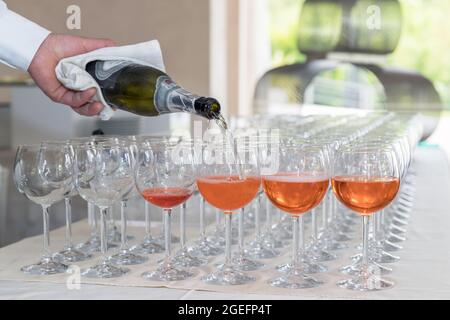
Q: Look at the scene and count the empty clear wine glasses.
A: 2